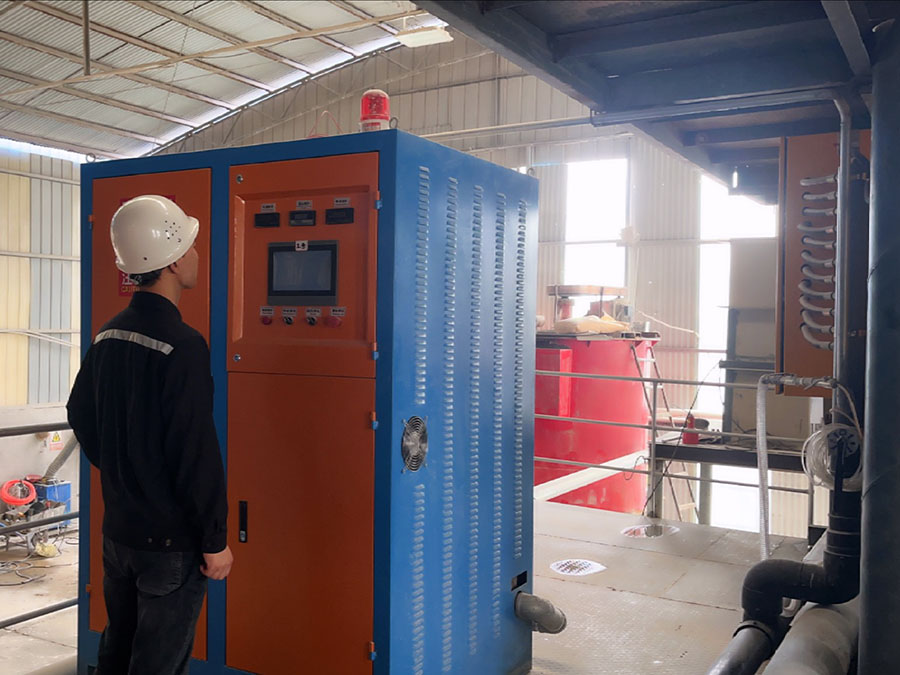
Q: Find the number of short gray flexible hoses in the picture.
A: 11